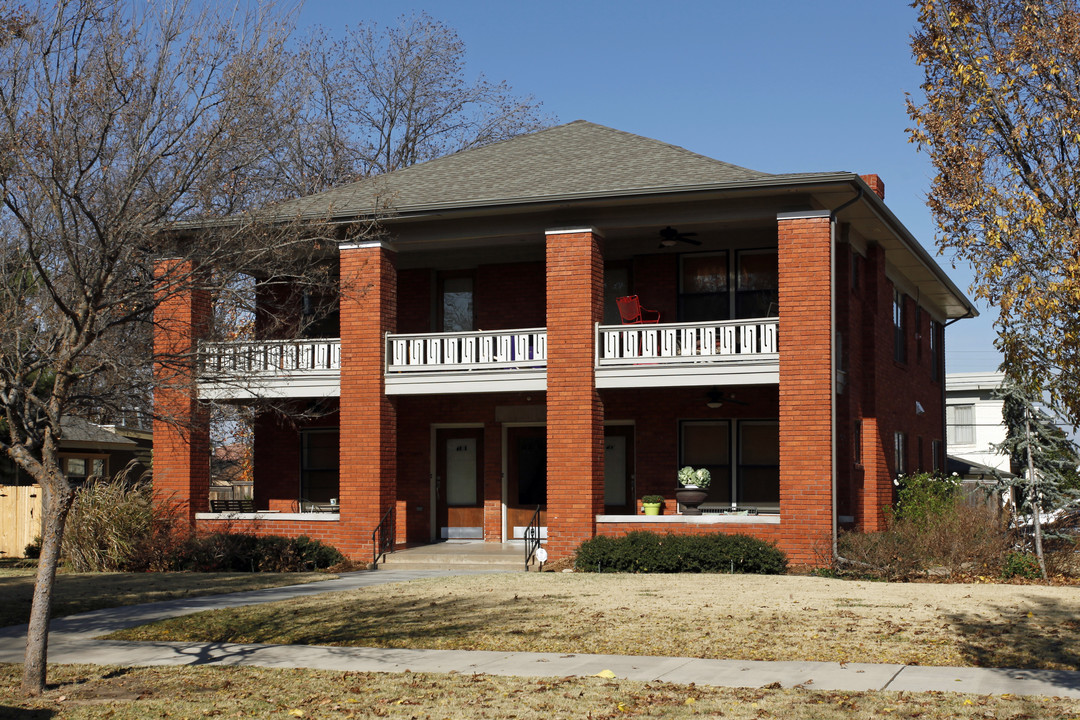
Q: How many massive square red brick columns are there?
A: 4